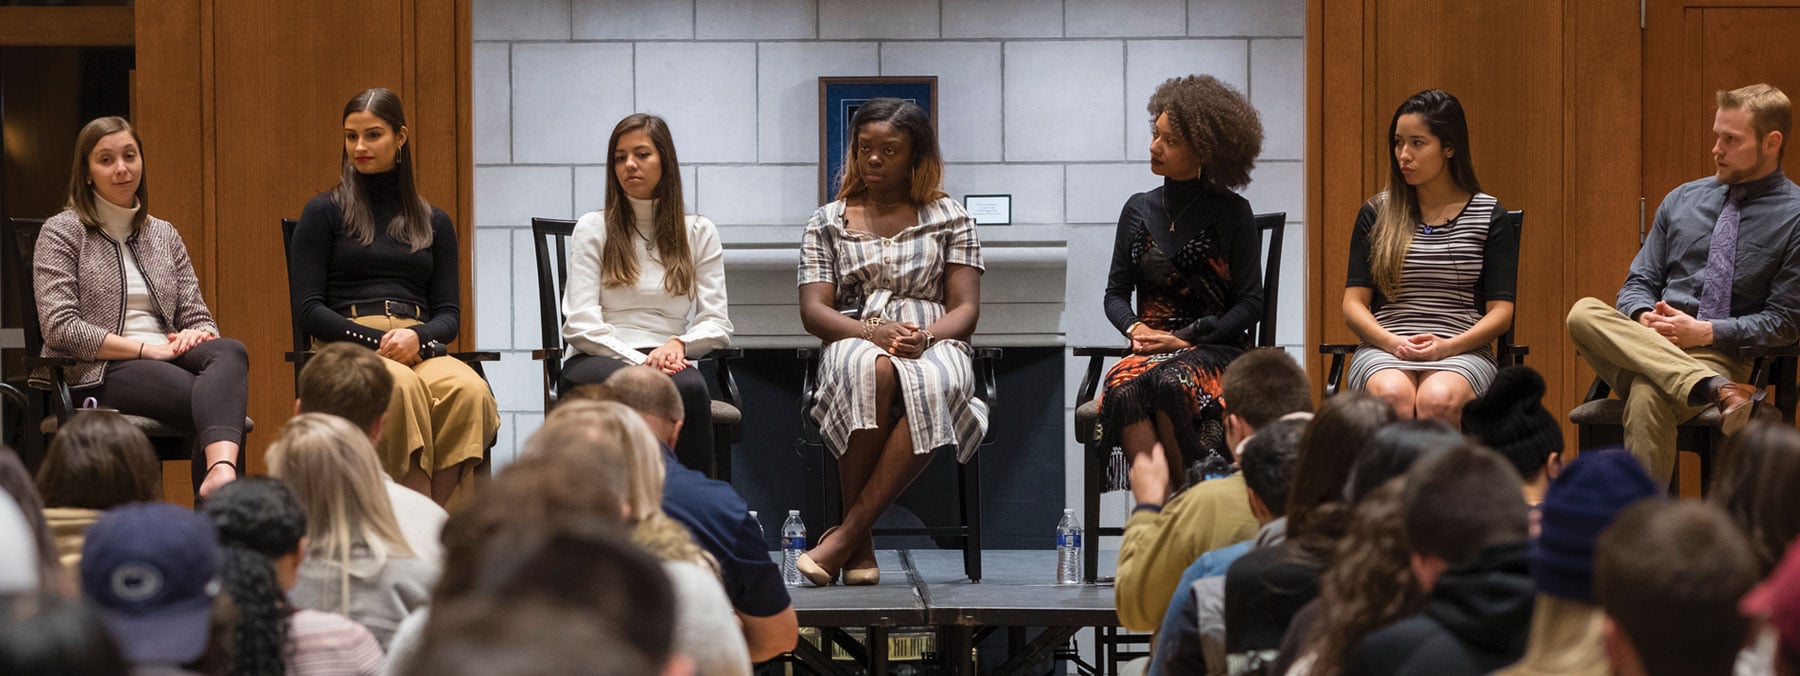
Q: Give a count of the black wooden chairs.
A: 7